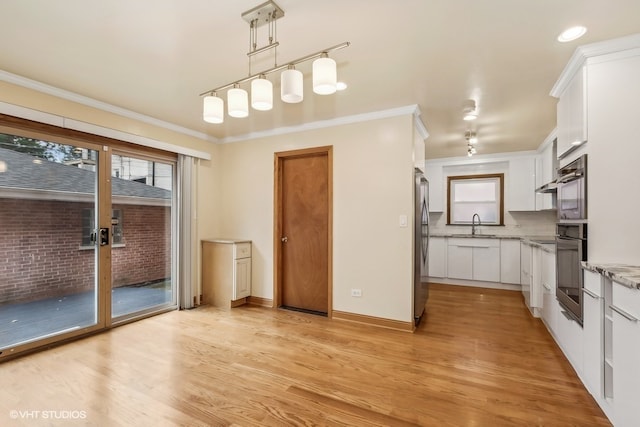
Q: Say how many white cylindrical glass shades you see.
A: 5